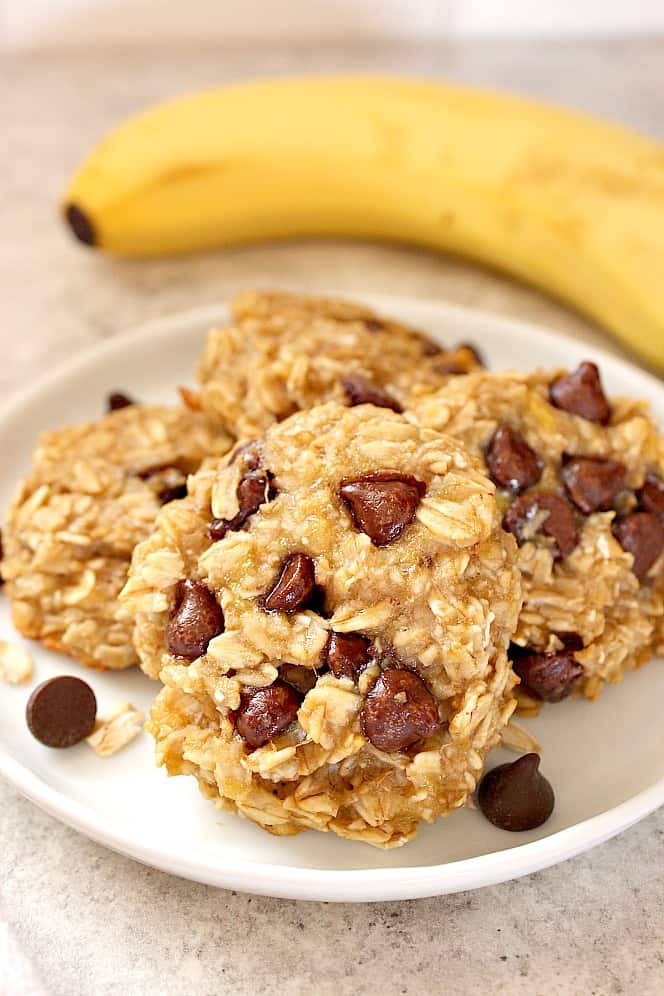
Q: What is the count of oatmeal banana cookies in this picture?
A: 4